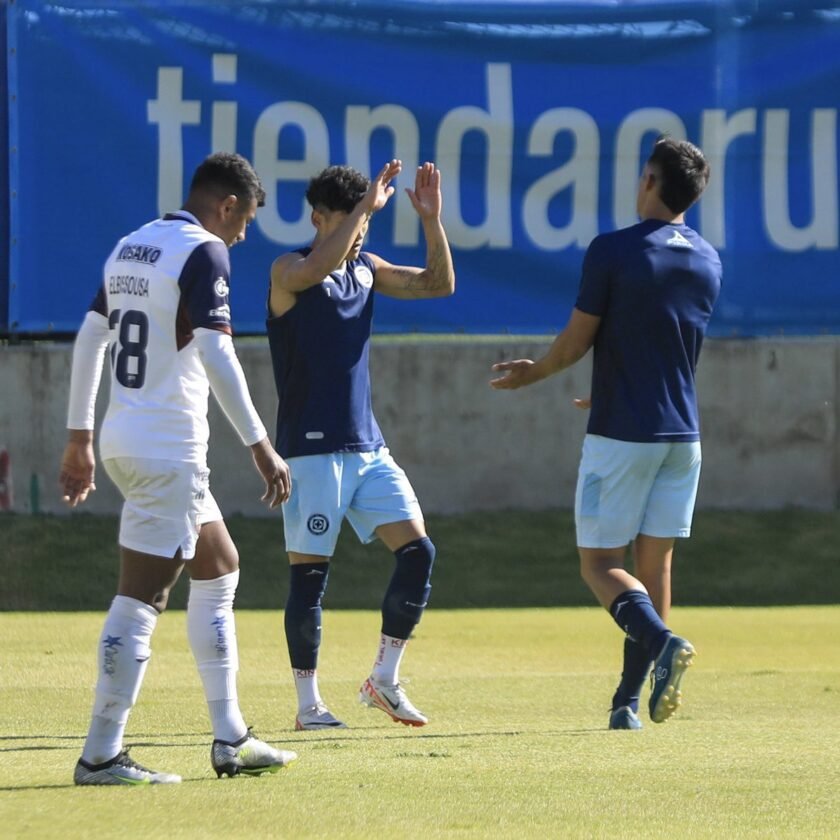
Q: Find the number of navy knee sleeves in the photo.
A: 2